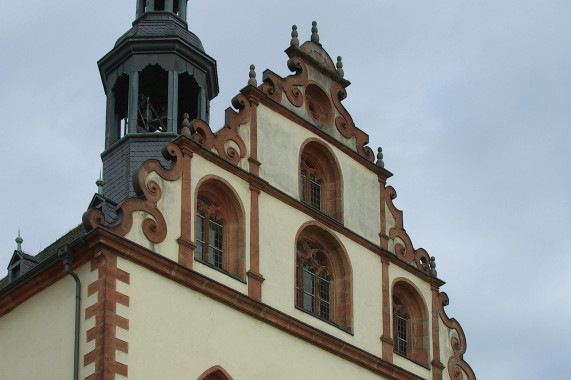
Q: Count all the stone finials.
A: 7